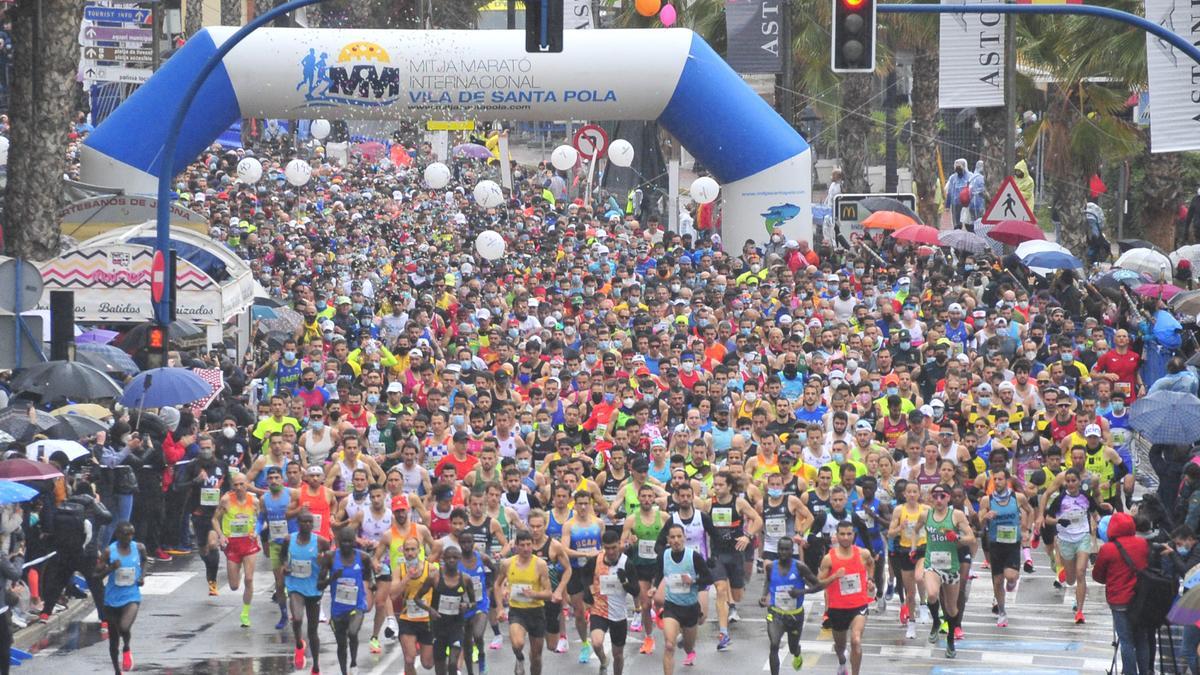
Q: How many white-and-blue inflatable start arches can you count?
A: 1